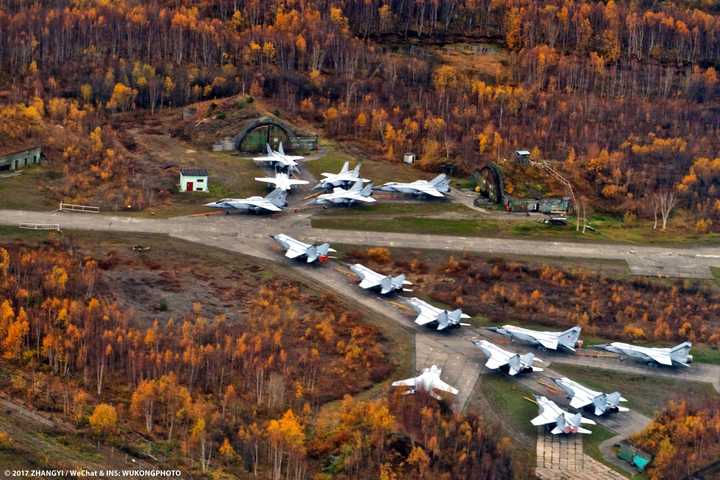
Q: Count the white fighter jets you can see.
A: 15